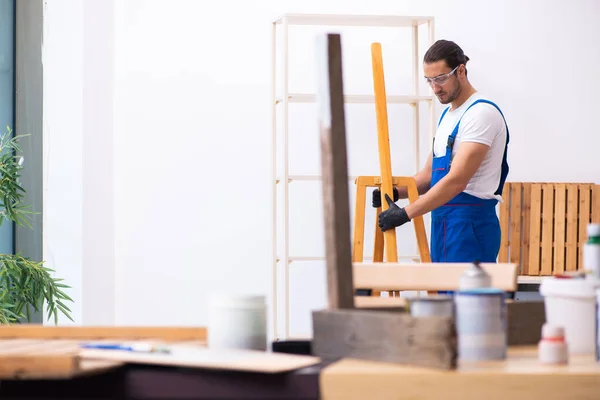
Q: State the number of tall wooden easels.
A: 1